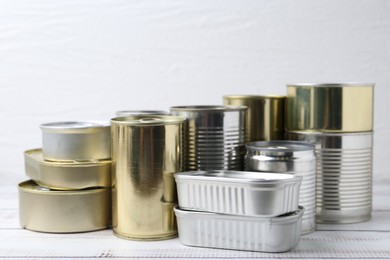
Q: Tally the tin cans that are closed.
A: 12